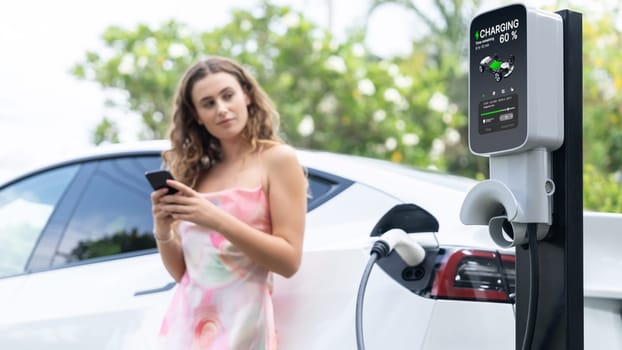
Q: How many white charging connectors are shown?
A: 1